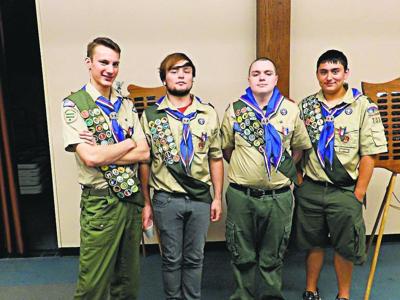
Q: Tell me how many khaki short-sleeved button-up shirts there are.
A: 4